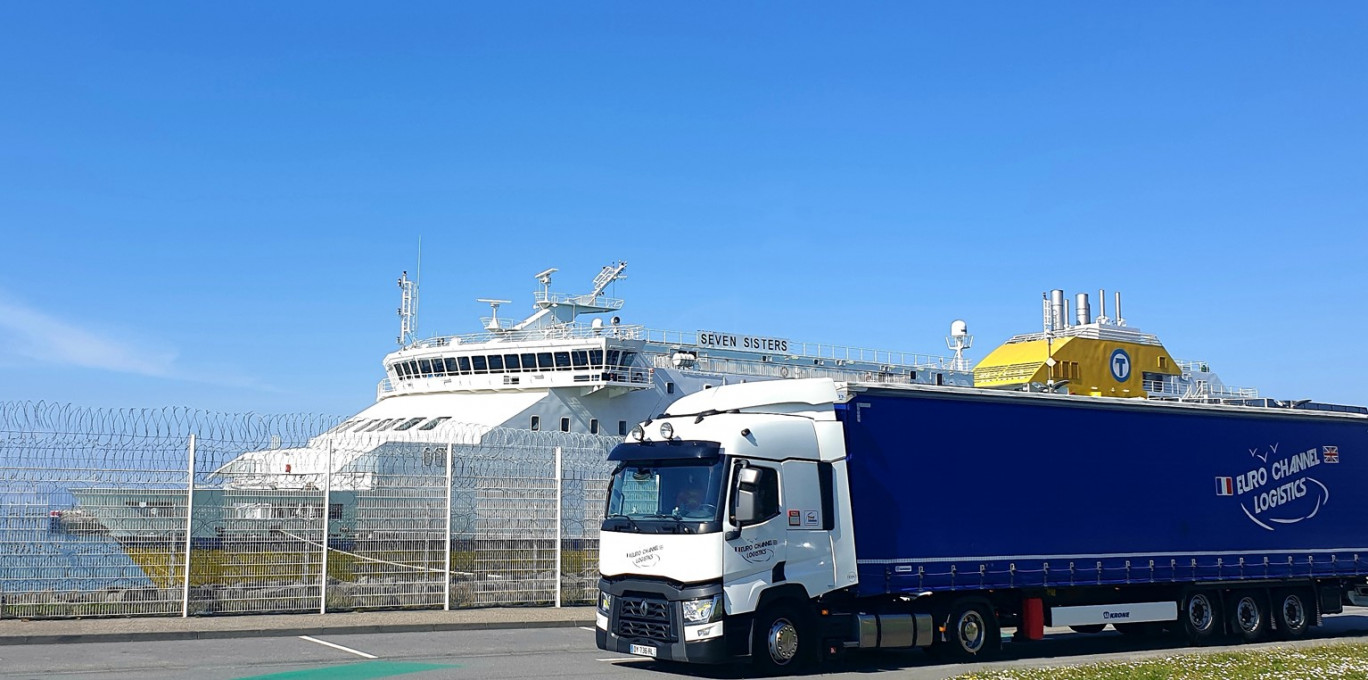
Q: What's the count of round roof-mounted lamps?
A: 2